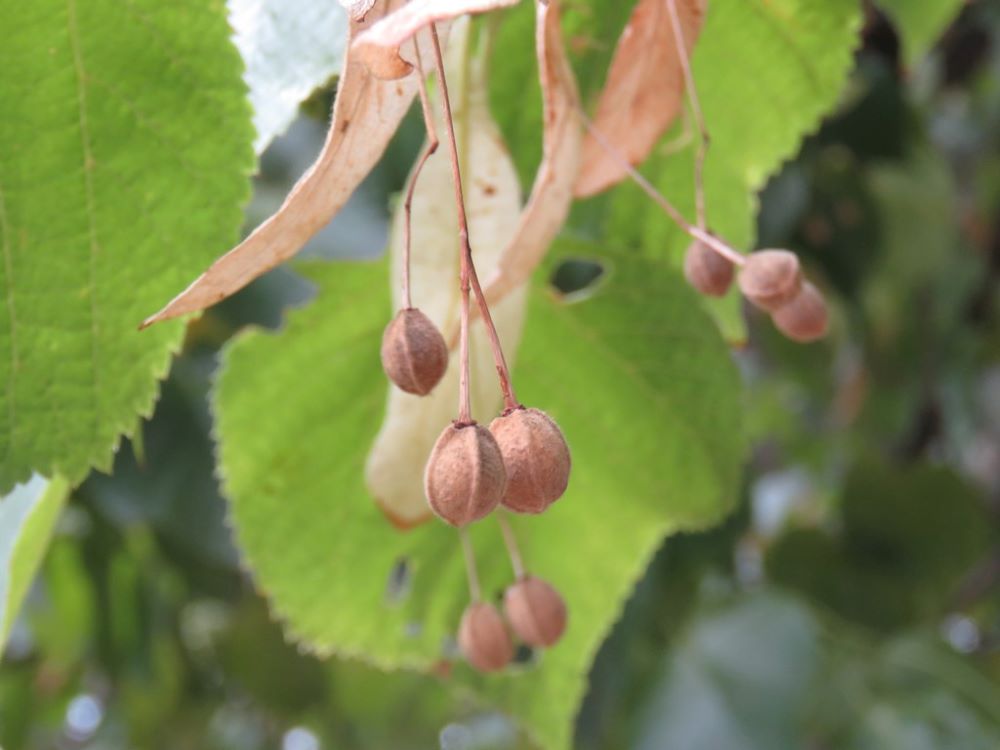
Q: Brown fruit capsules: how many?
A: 8